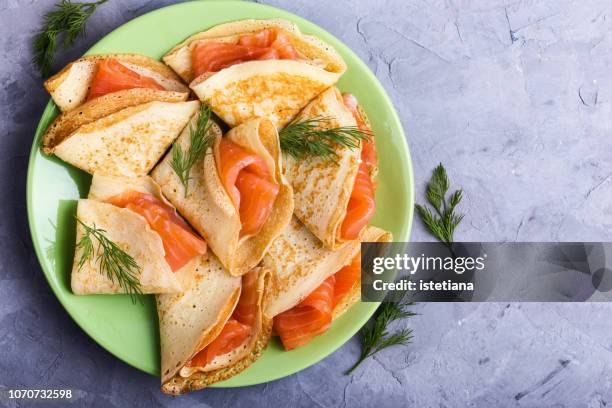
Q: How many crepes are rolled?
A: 7